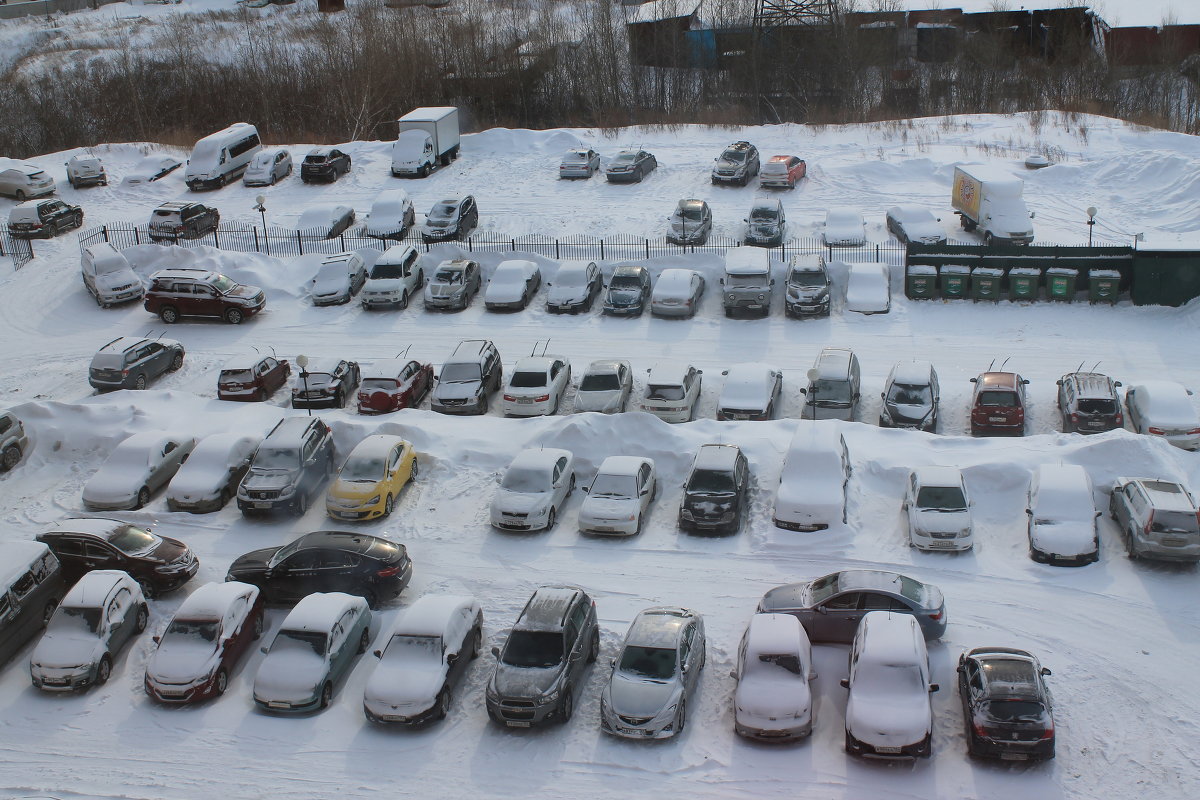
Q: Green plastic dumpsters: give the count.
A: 6